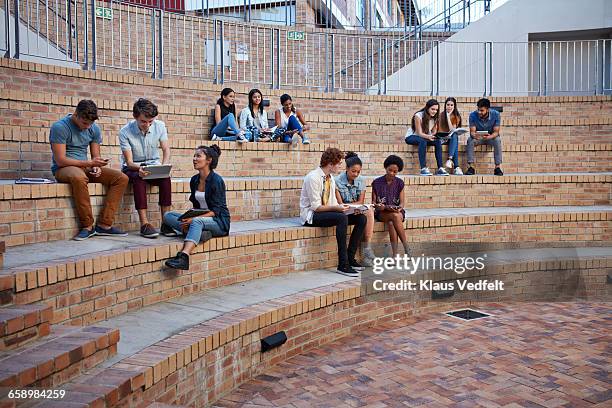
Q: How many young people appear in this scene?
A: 12